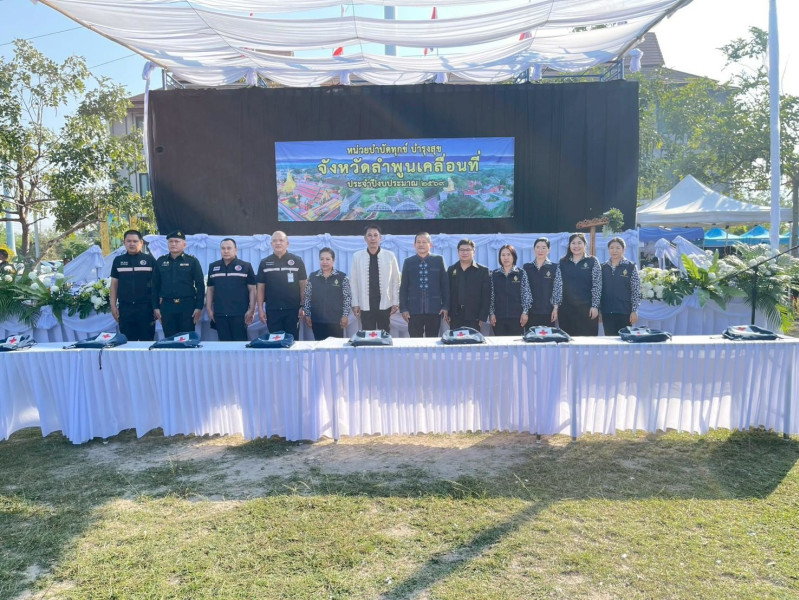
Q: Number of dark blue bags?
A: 9